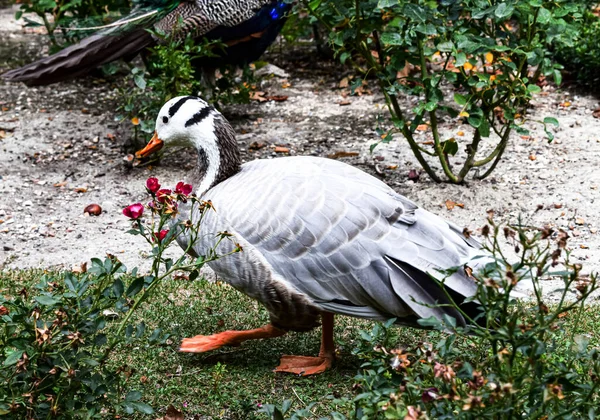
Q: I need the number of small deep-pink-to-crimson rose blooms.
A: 5